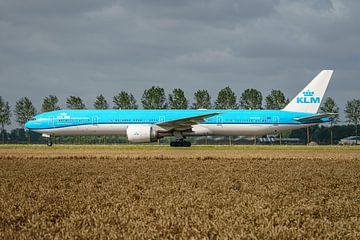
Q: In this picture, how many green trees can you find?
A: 14